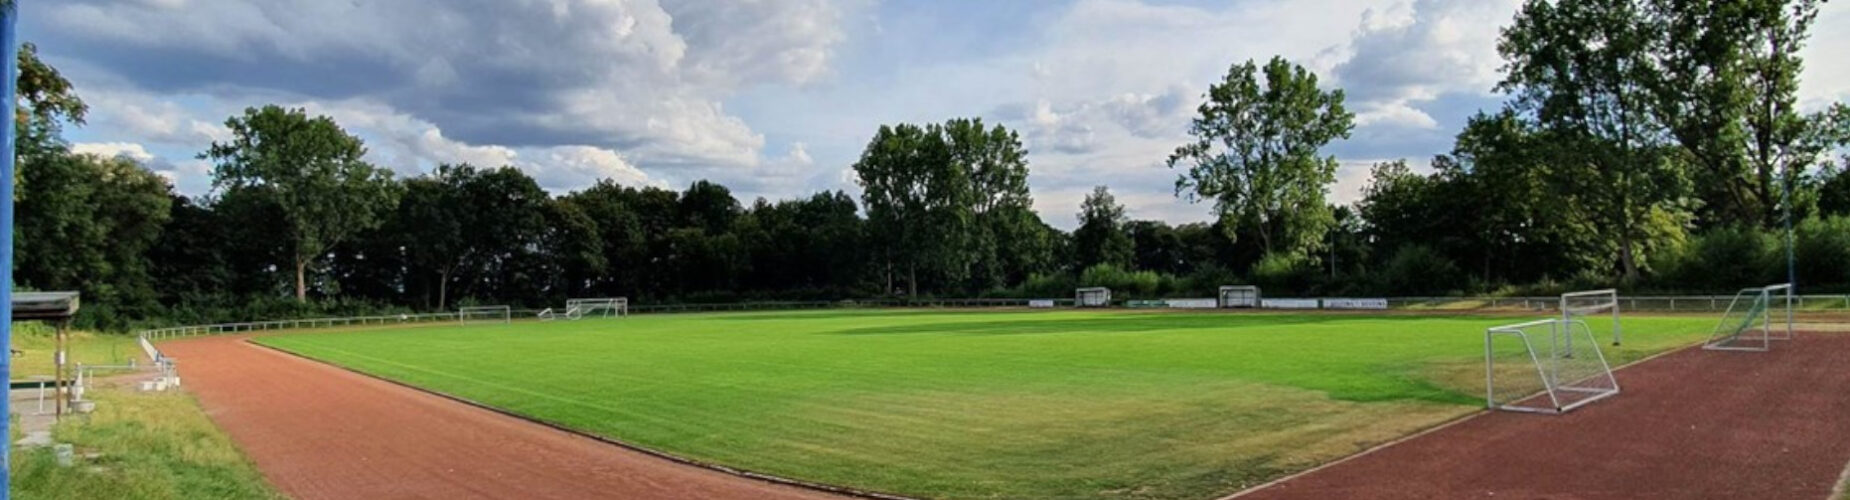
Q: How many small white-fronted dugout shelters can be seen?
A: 2